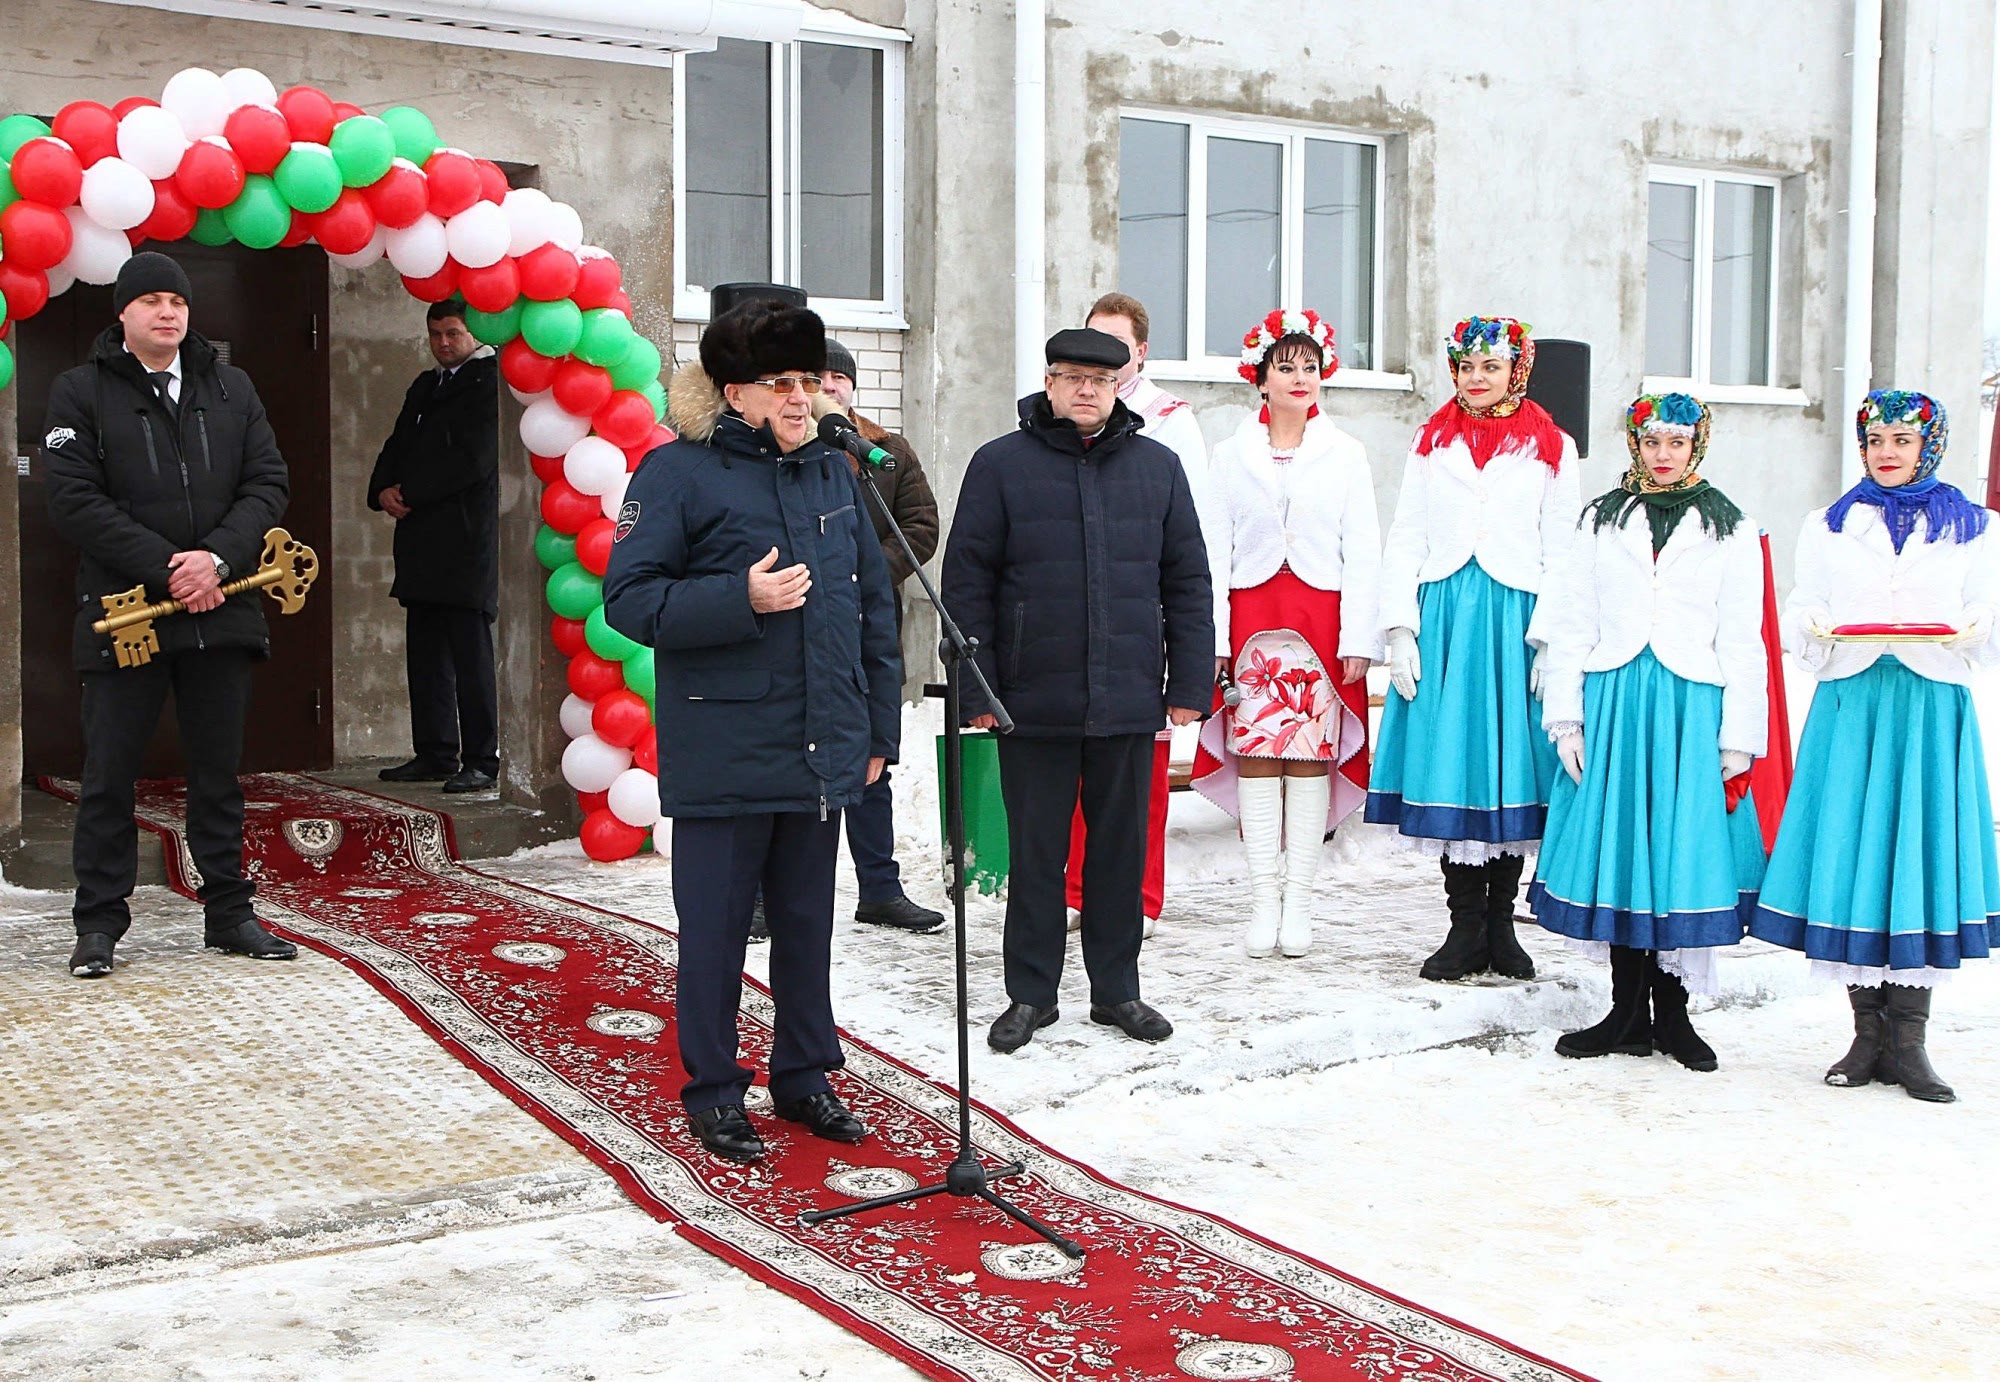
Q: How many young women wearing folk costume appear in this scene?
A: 4